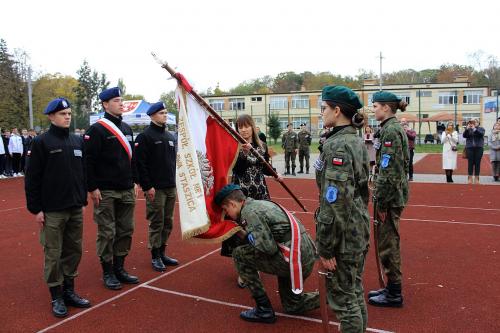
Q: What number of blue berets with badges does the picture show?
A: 3